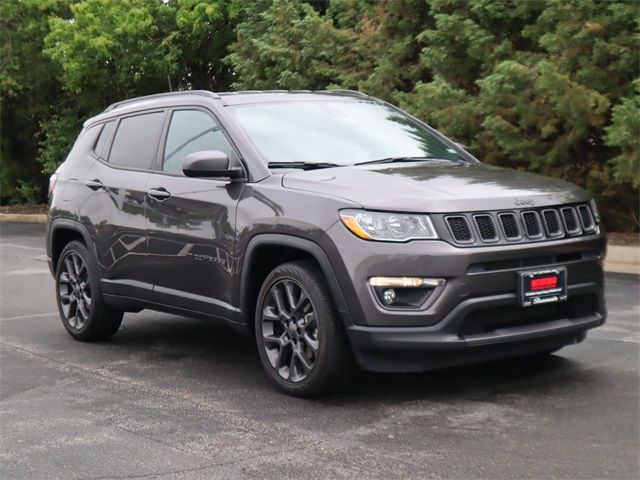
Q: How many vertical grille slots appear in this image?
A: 7